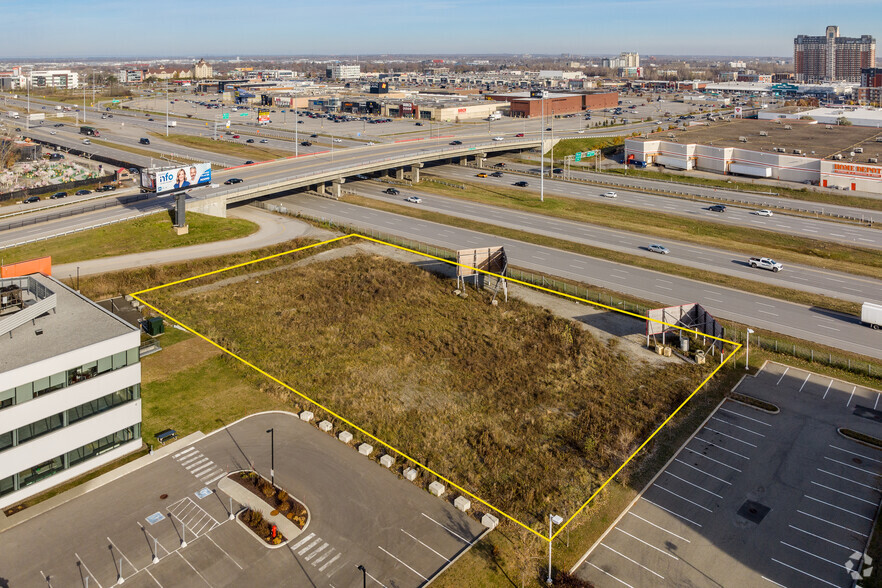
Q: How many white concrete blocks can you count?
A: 9